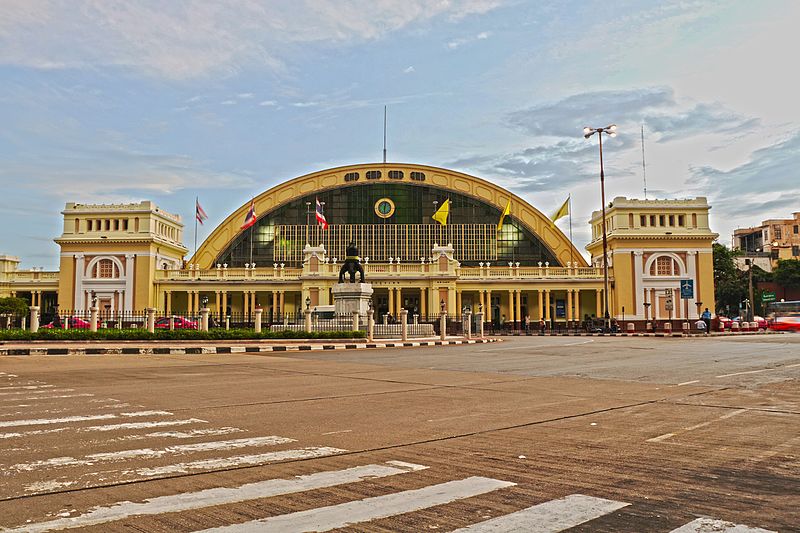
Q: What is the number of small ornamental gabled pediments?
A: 2